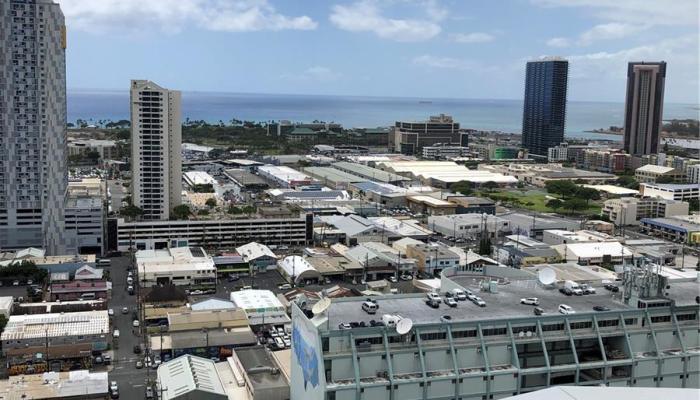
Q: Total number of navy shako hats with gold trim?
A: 0